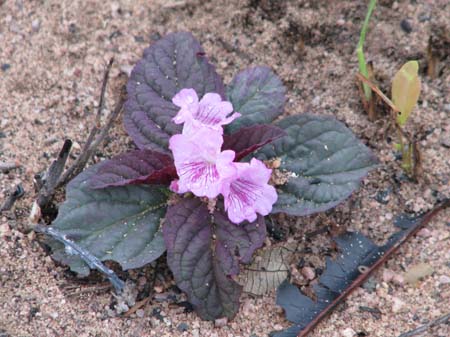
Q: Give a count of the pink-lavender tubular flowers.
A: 3